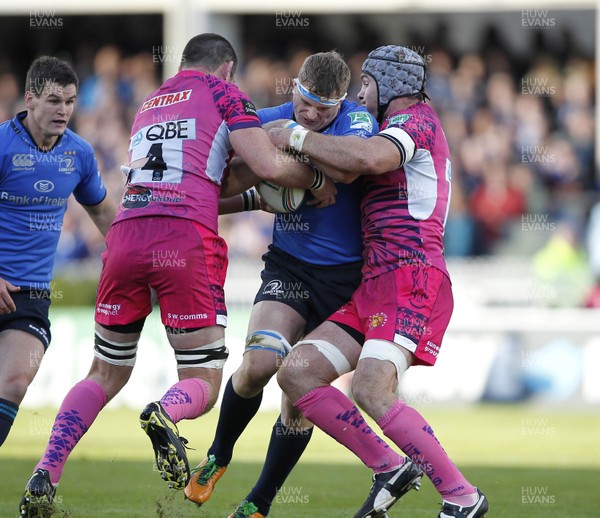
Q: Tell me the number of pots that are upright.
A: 0